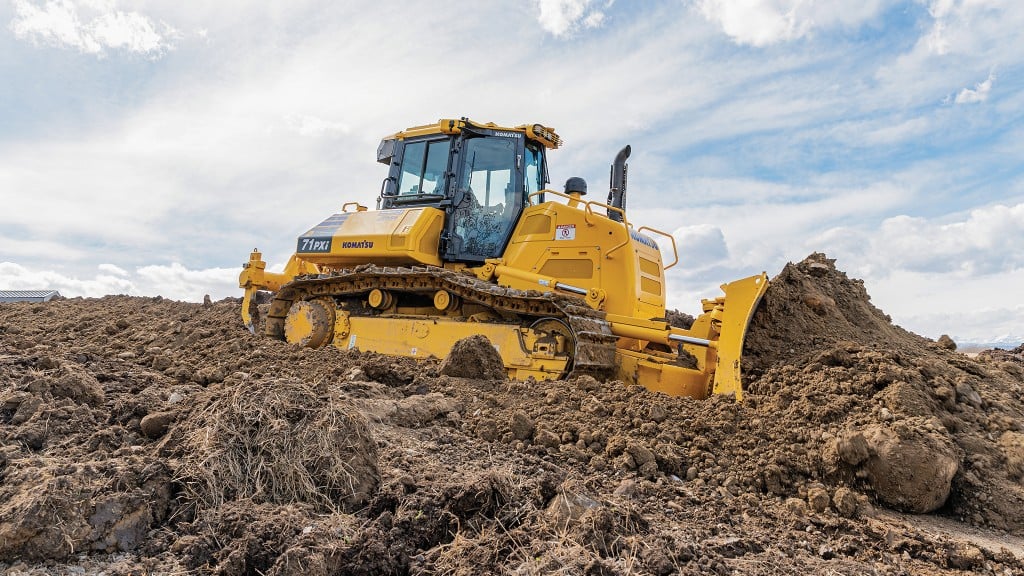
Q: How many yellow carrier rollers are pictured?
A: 2